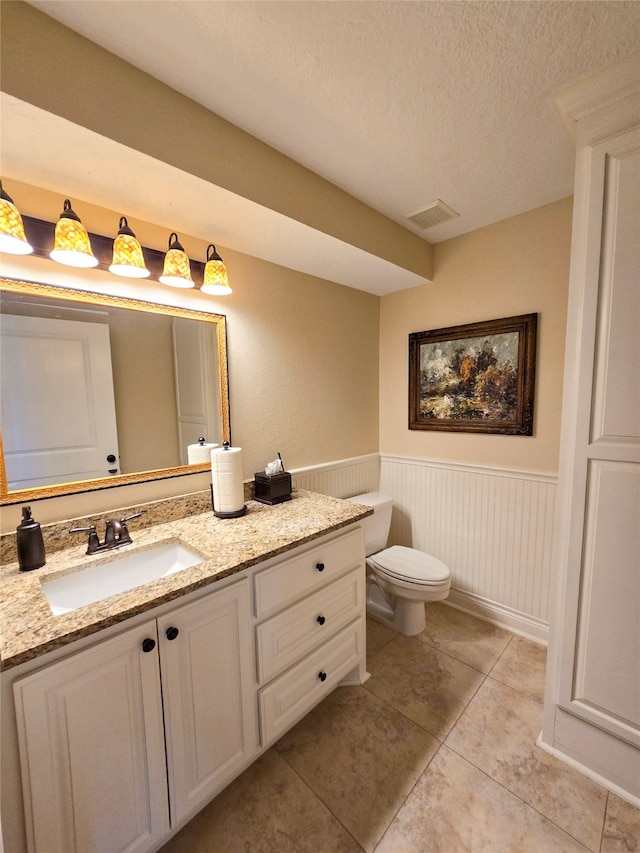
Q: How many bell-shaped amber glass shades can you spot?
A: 5